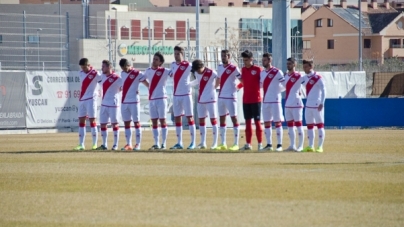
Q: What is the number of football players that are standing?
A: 11